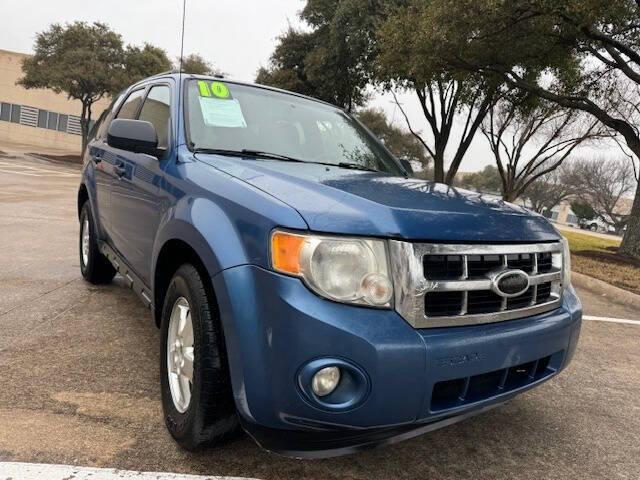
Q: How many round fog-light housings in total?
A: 1